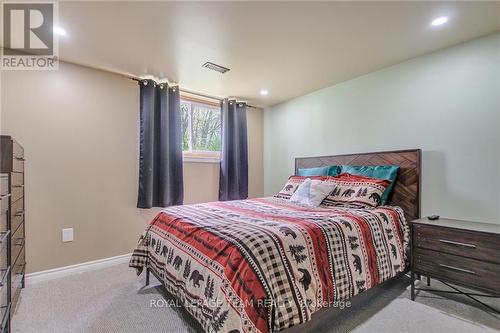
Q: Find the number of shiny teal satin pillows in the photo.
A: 2